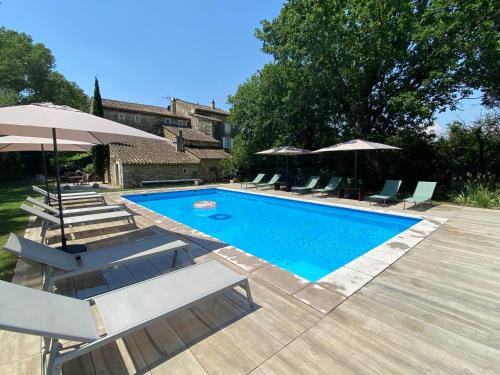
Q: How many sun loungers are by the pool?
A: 12